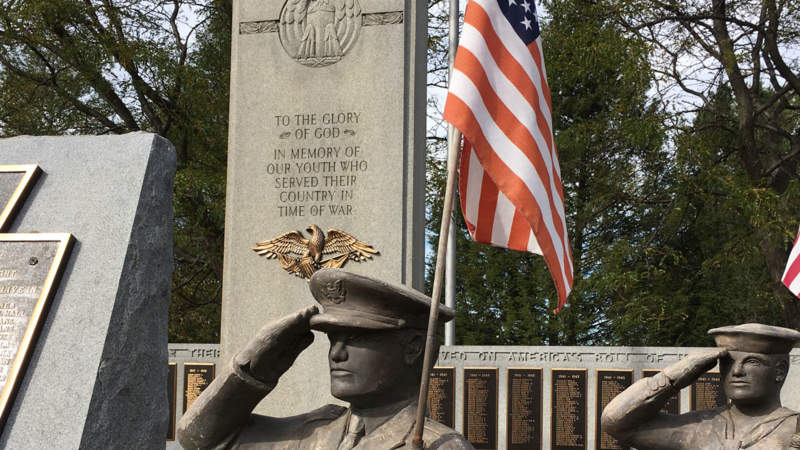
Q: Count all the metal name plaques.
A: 11